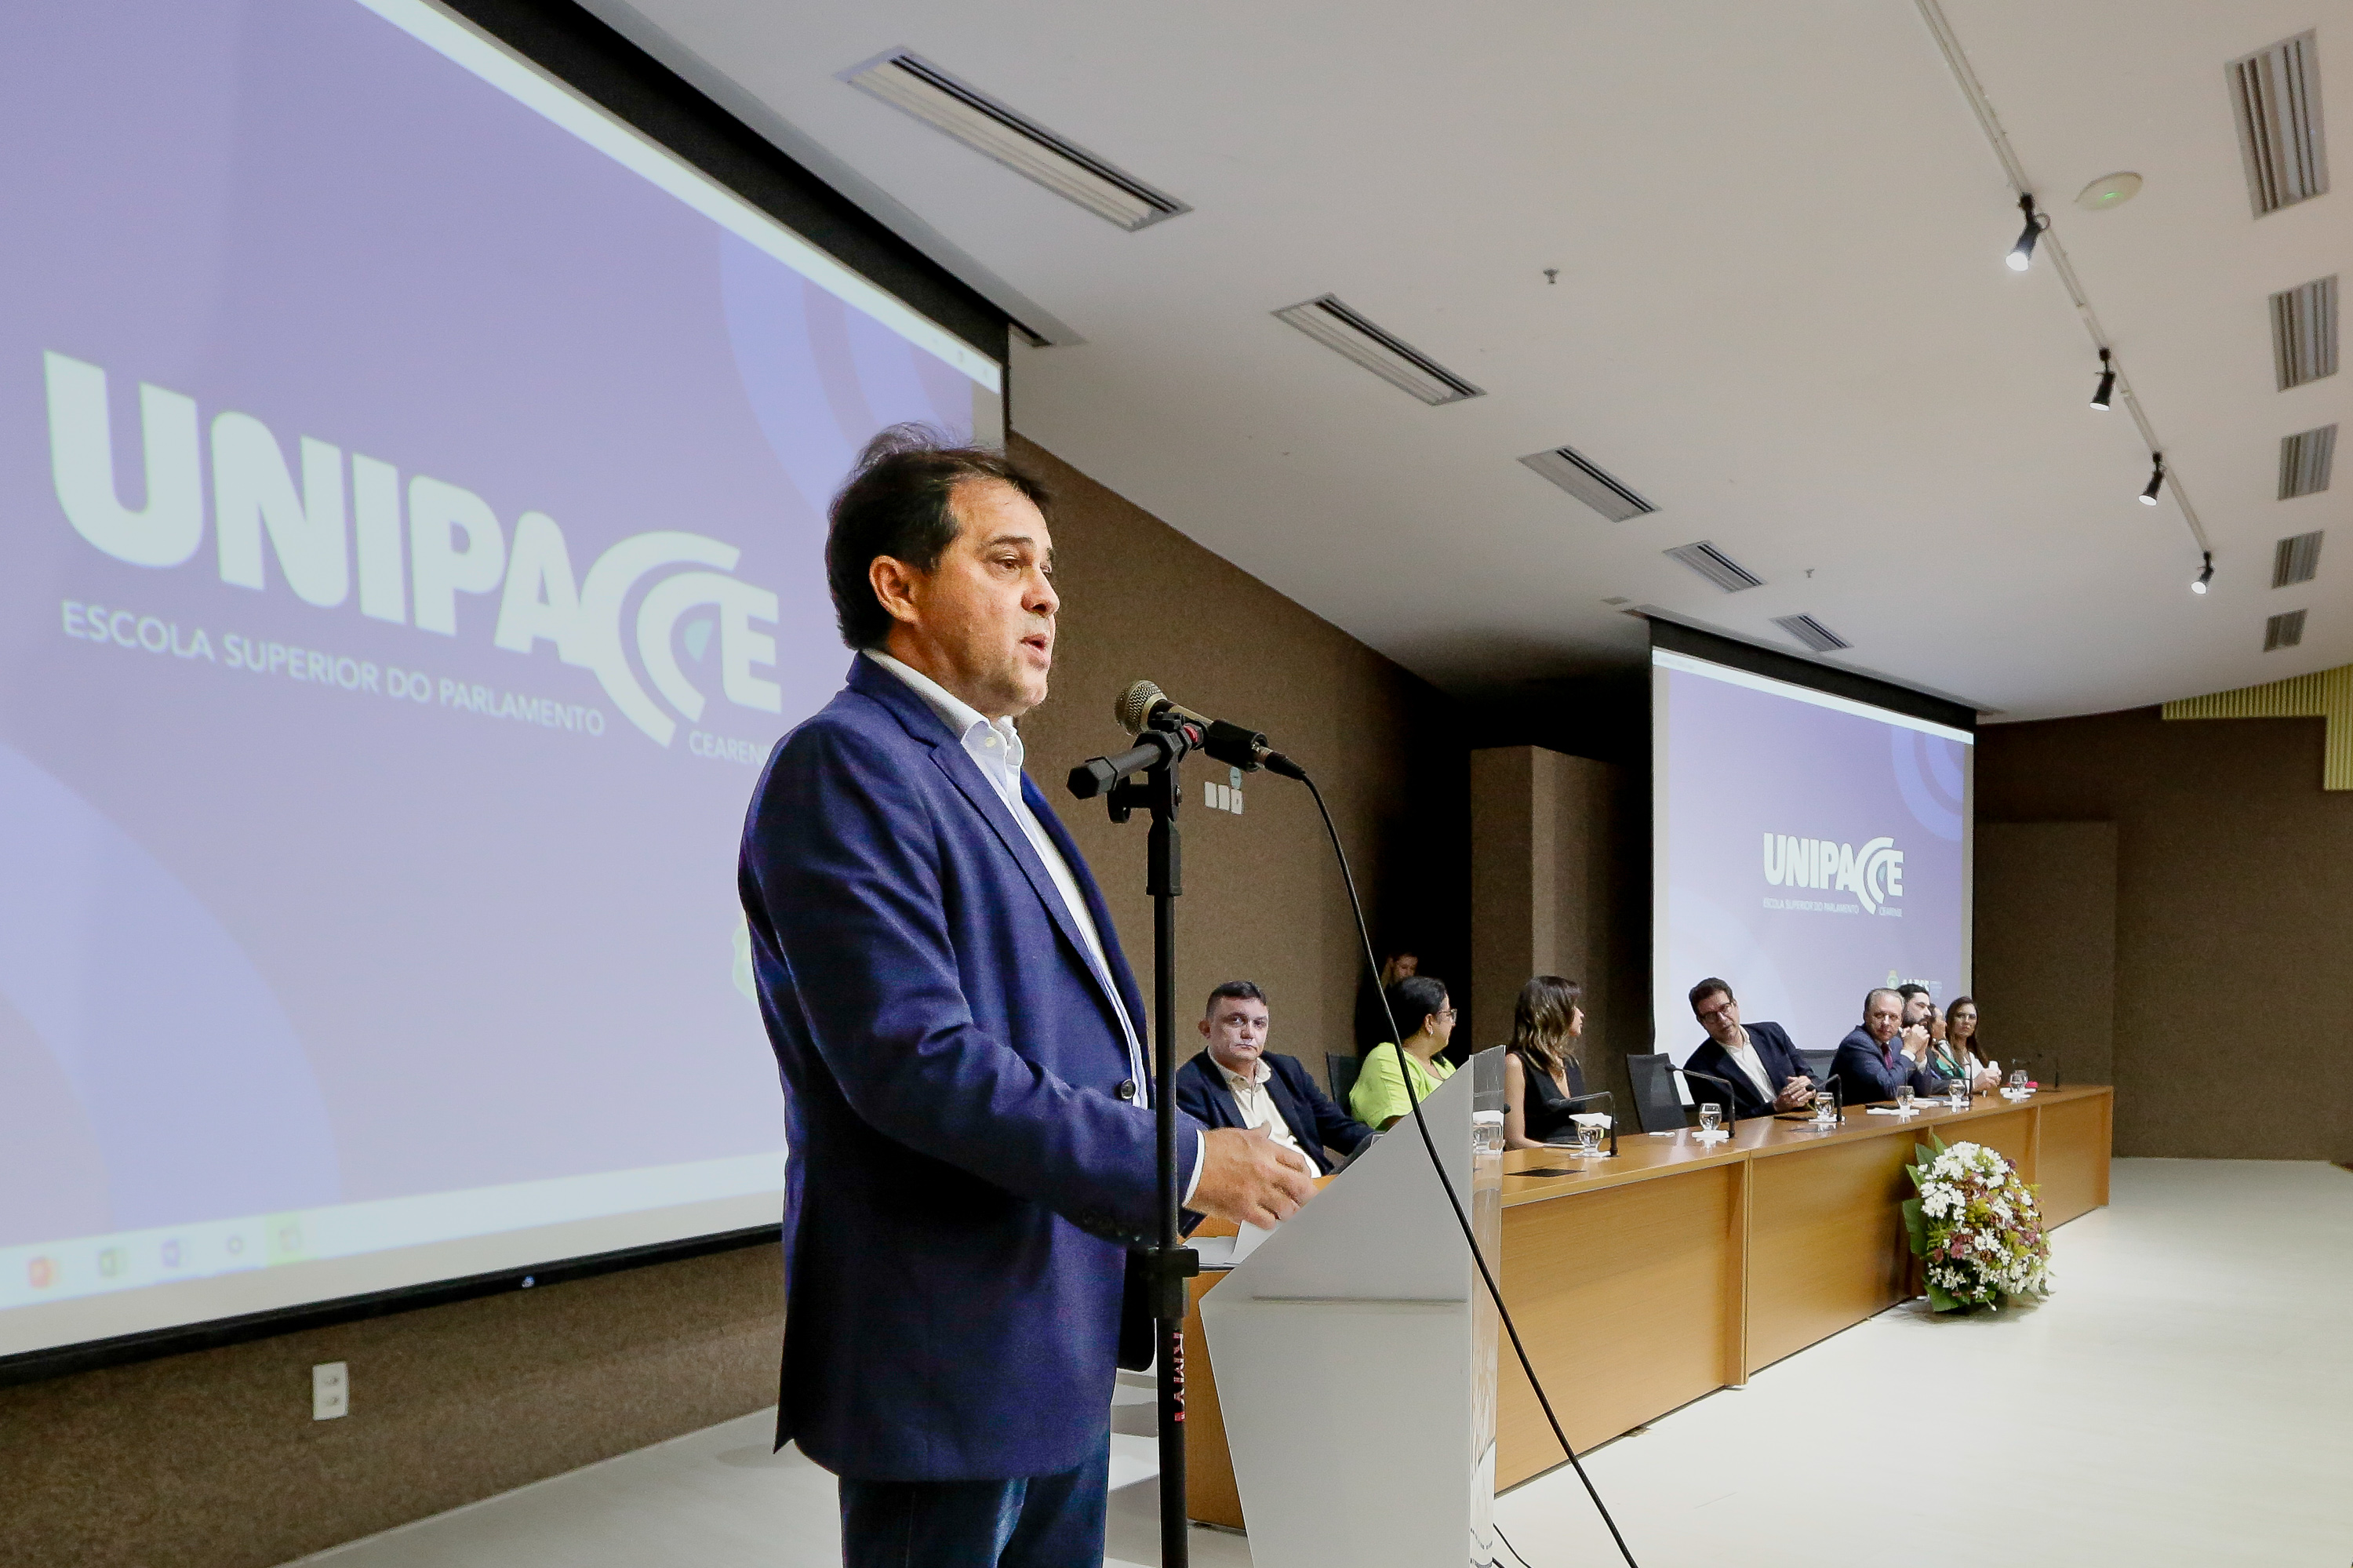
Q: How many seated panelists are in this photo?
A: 8